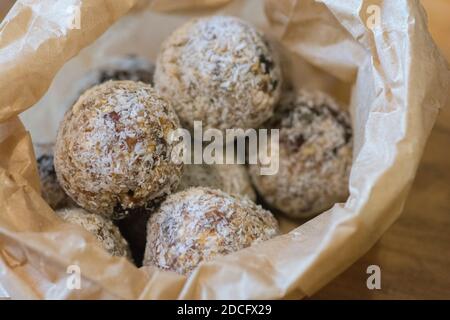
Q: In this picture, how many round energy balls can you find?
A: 8